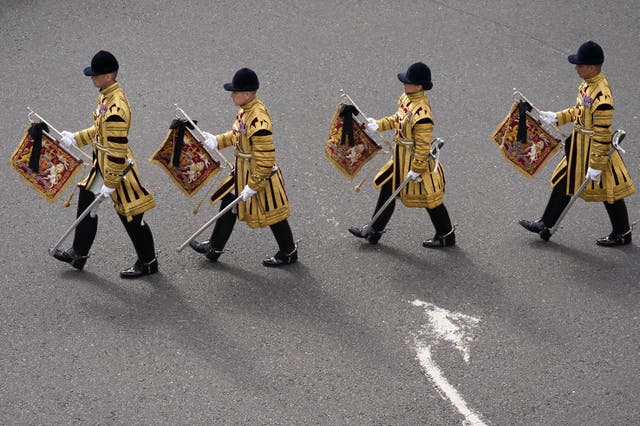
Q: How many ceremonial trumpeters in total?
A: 4